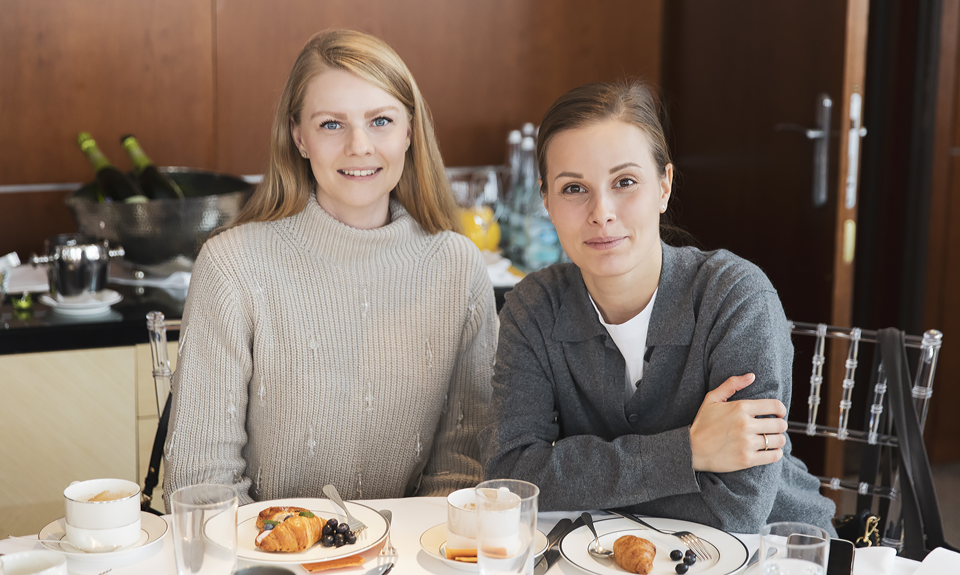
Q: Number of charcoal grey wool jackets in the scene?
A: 1